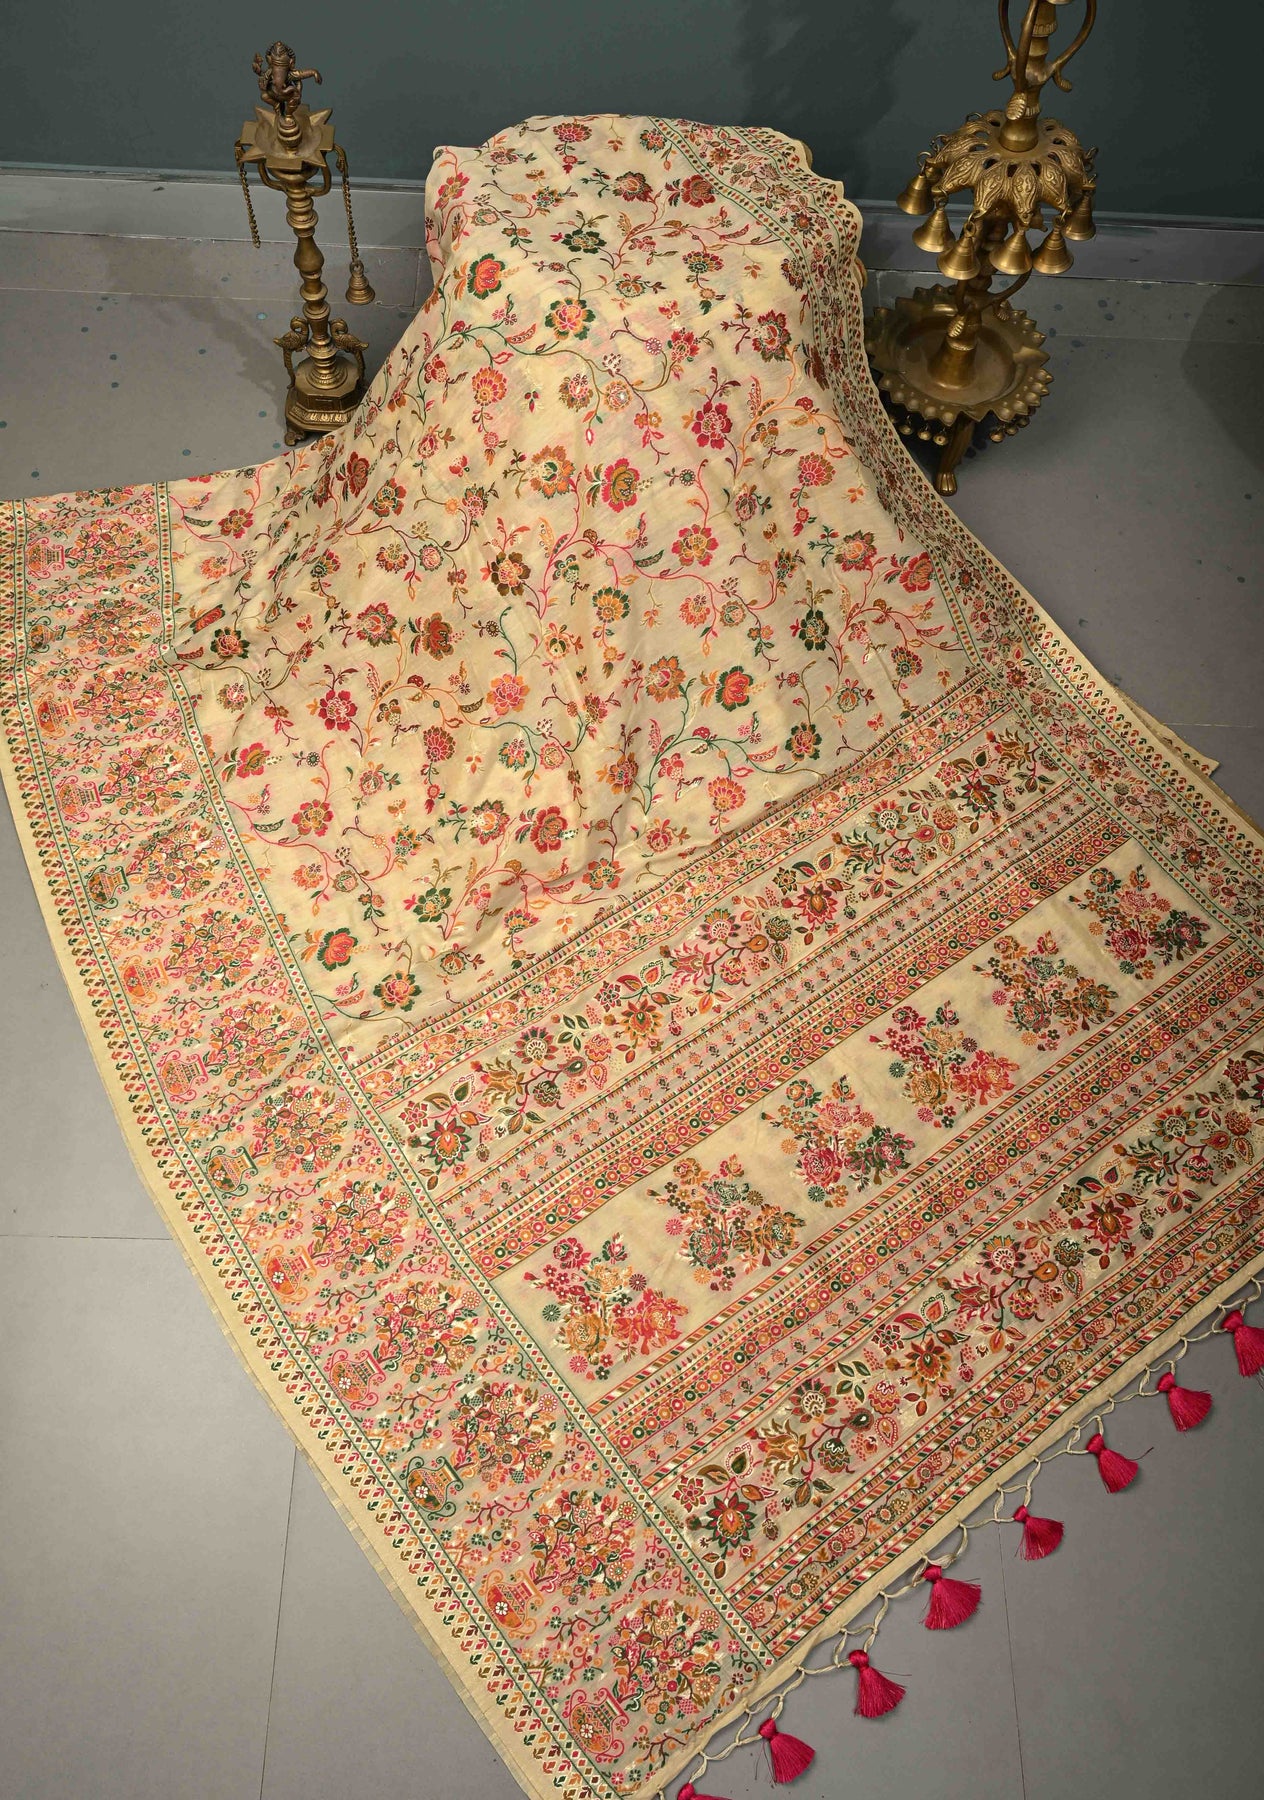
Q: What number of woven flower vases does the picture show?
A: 13